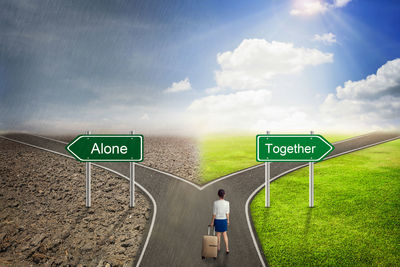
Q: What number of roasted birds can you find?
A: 0